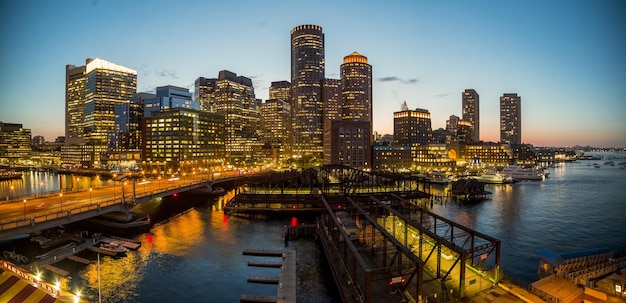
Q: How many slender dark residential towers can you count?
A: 2